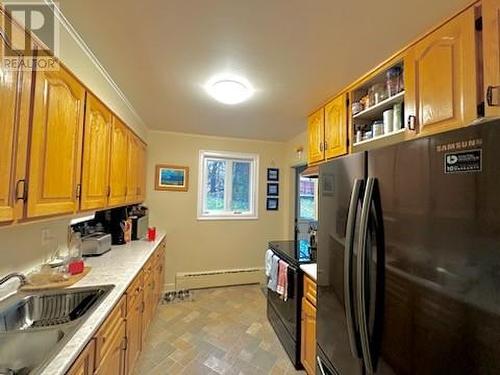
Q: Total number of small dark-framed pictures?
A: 3